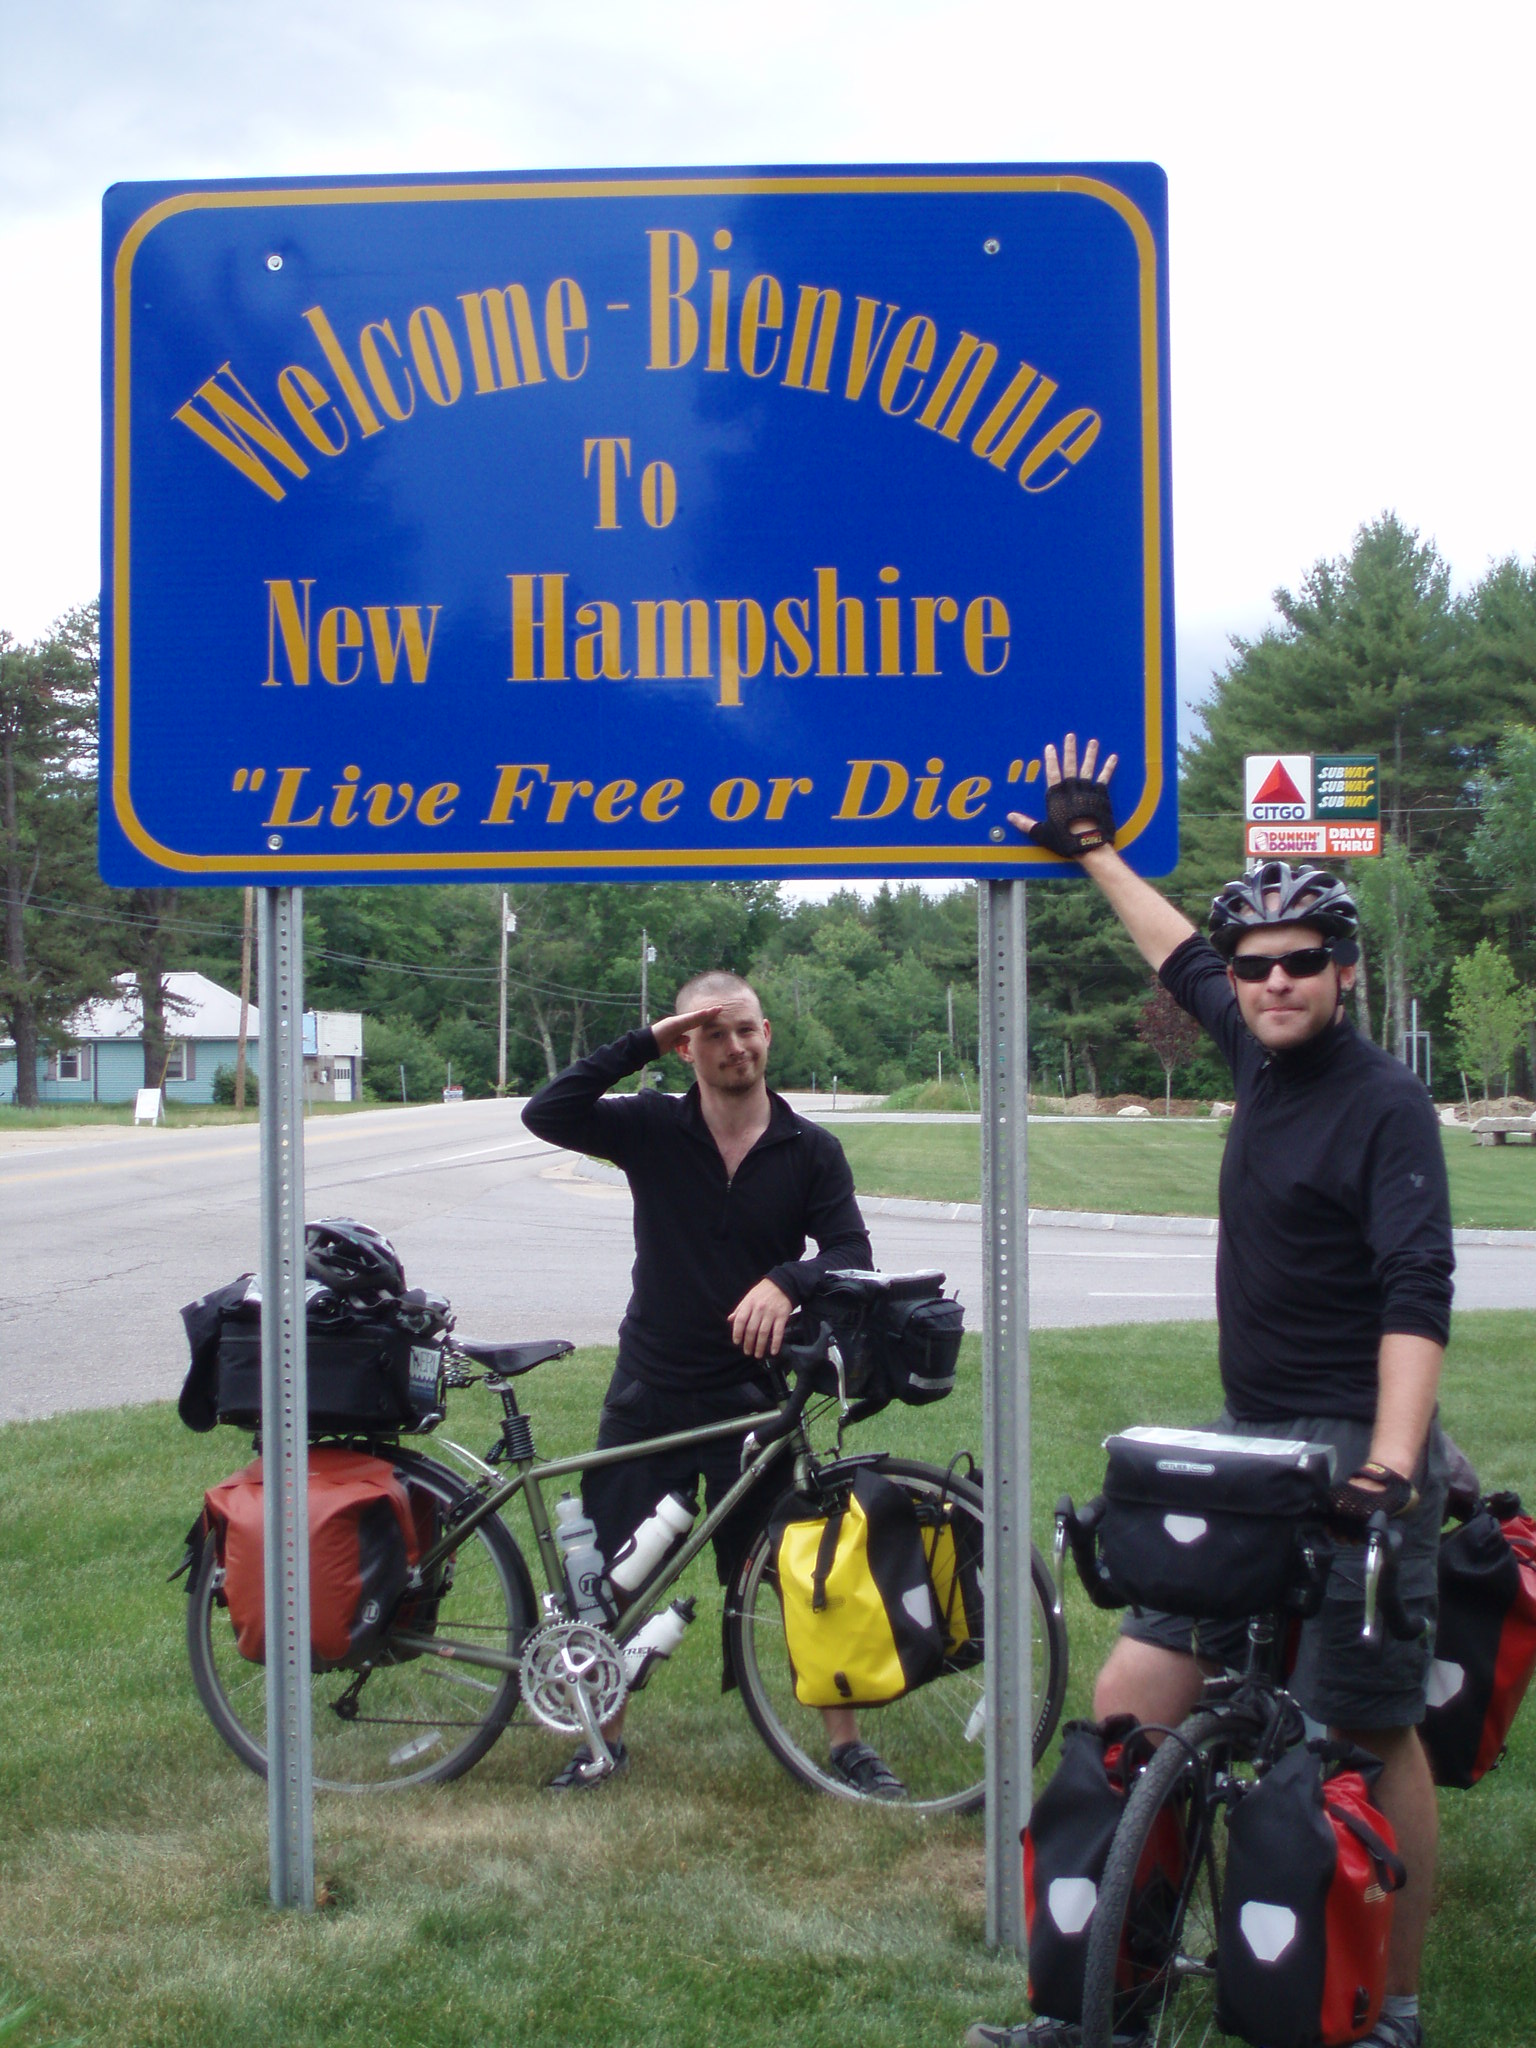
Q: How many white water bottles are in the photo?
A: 2